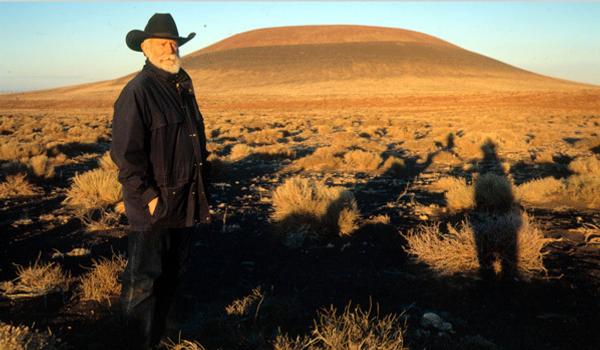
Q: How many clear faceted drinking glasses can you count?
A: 0